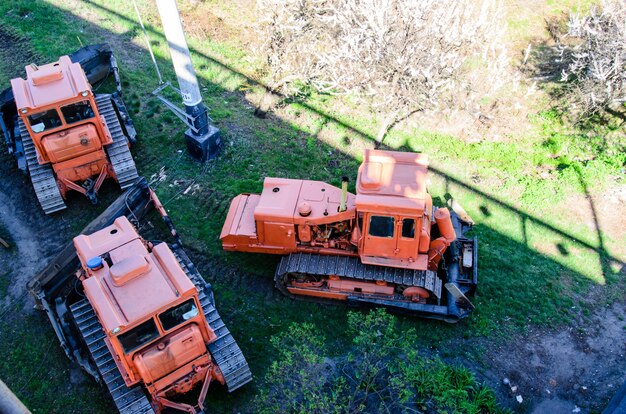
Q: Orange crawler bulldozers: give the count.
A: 3